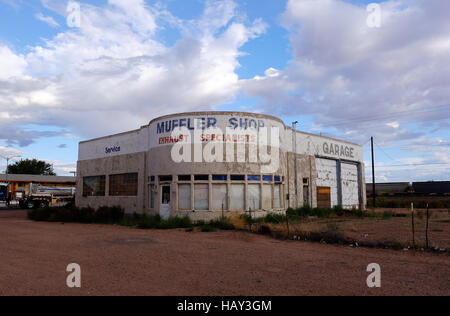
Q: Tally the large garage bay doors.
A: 2